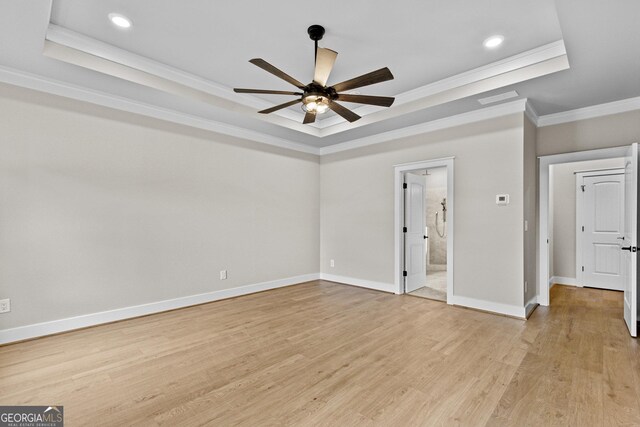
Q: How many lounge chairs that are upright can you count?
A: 0